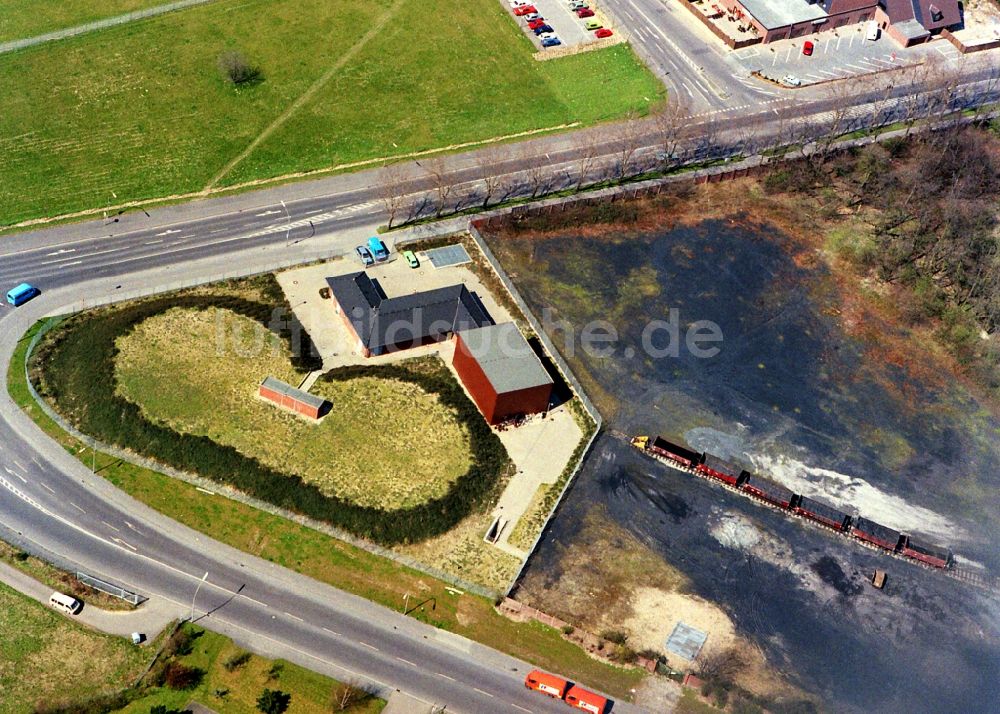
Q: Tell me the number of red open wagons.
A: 6